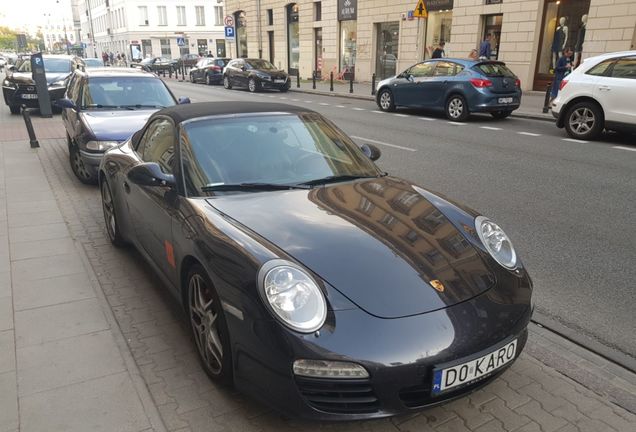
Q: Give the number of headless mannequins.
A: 0